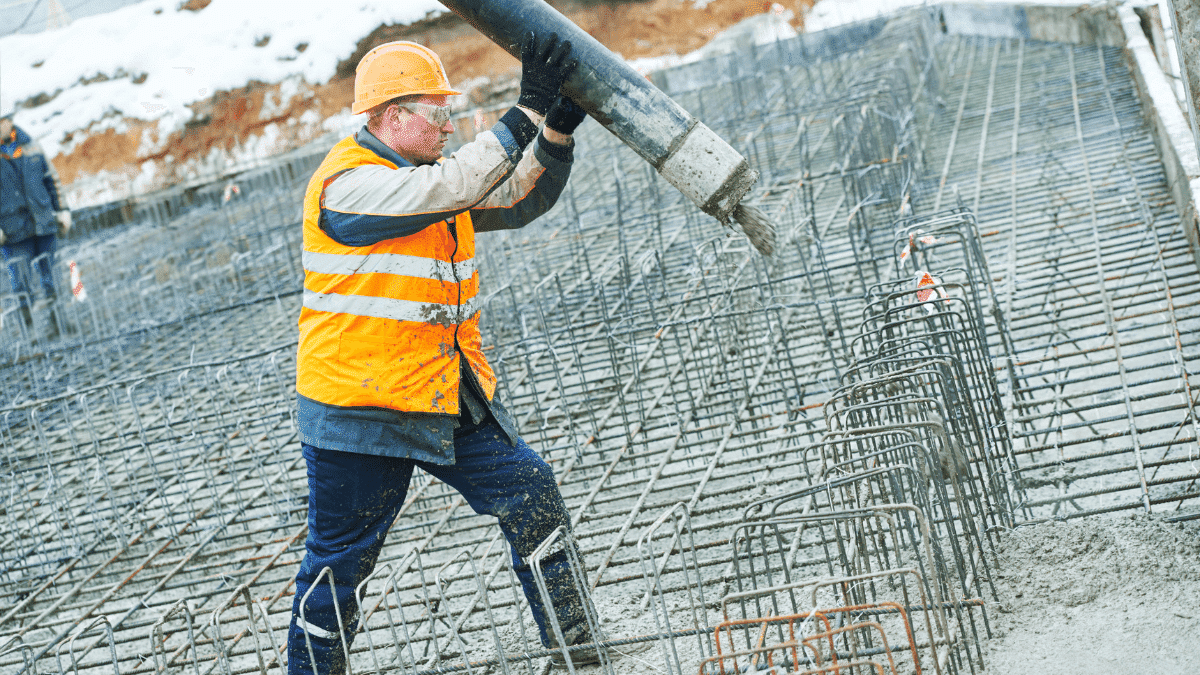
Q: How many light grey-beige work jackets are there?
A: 1